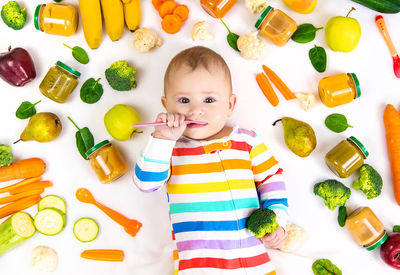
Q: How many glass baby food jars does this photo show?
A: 8